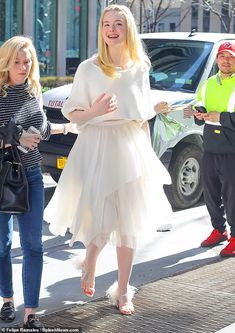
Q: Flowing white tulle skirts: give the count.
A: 1